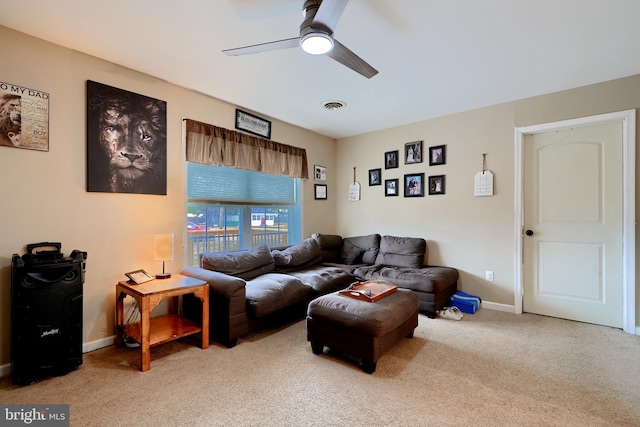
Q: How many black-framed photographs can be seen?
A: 7